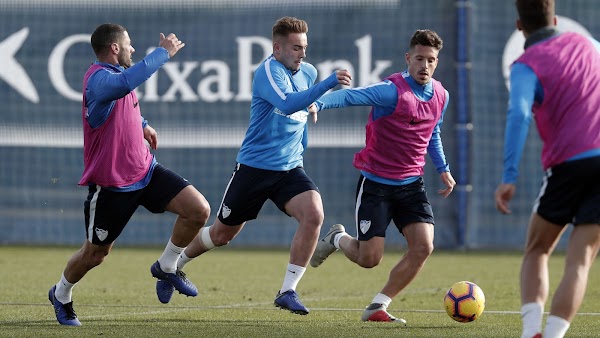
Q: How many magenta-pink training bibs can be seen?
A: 3